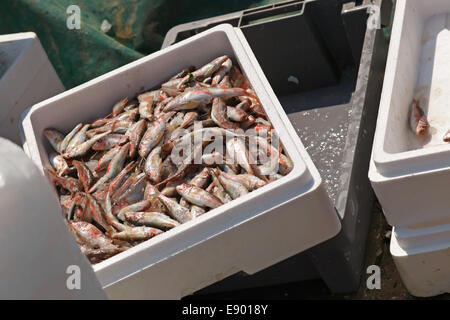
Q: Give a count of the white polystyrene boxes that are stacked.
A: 2